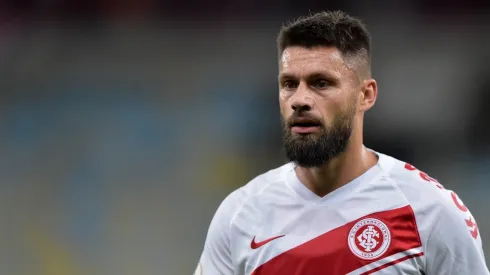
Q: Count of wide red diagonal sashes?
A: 1